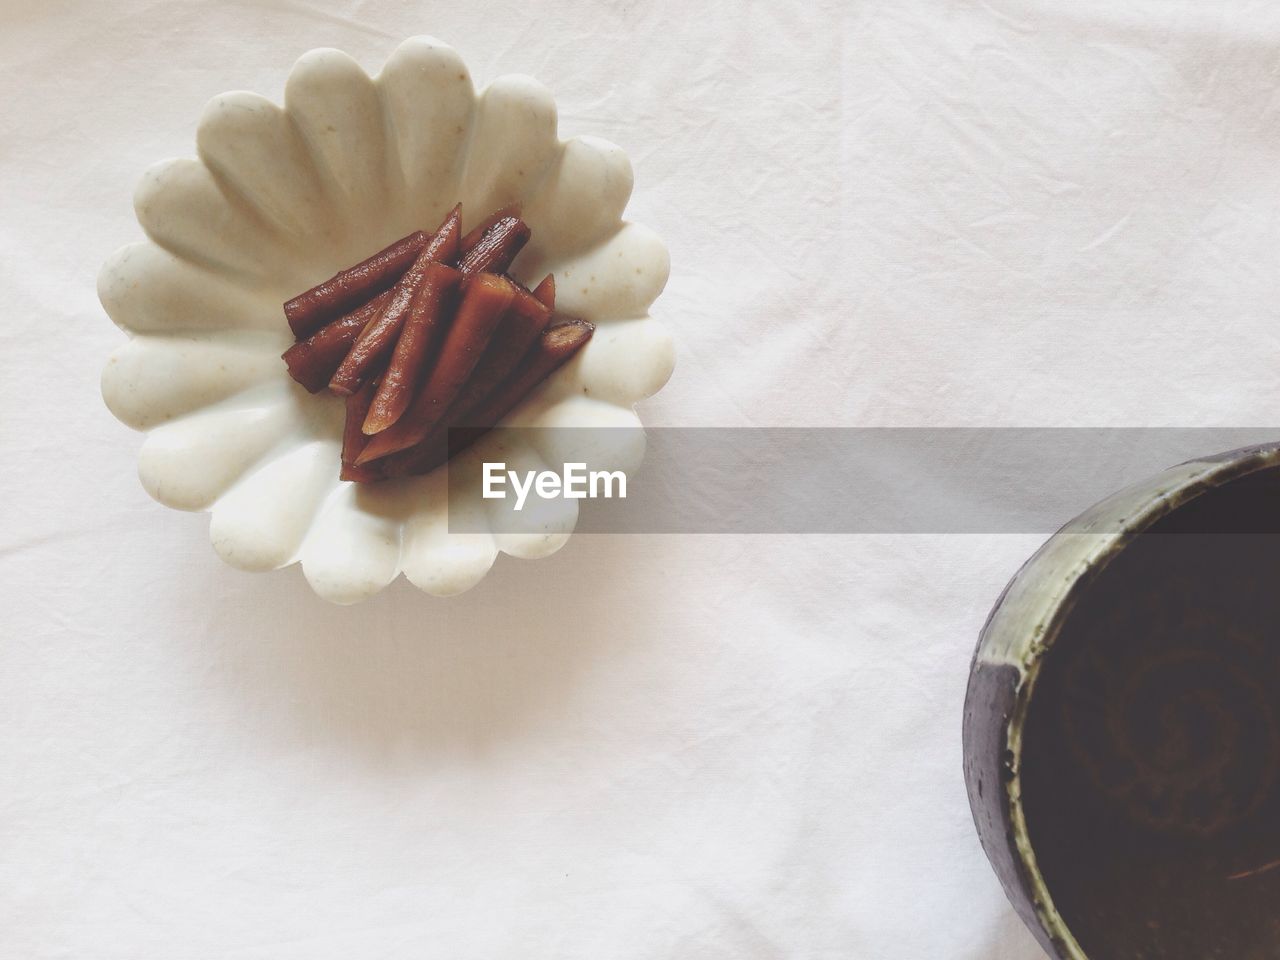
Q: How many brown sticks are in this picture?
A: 11